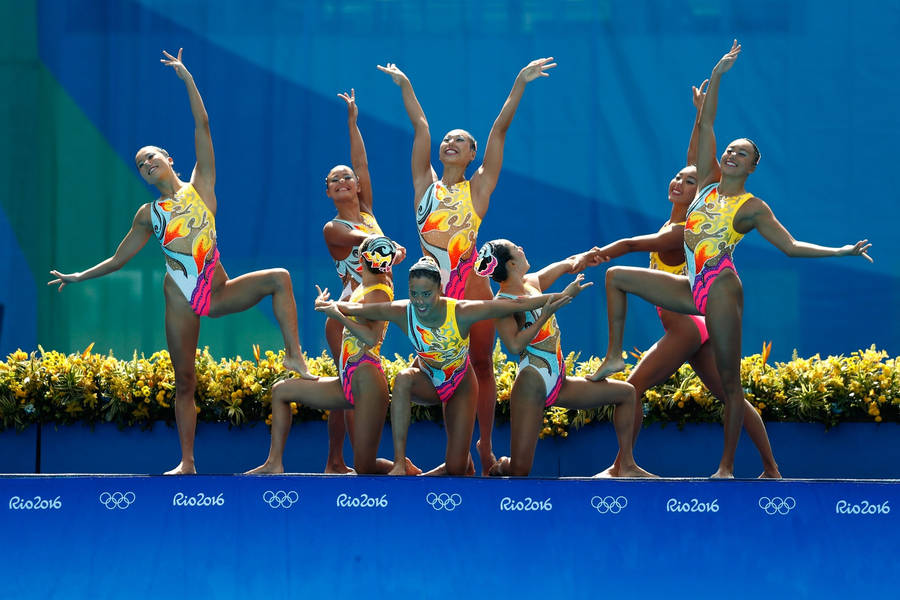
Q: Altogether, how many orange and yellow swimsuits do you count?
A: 8